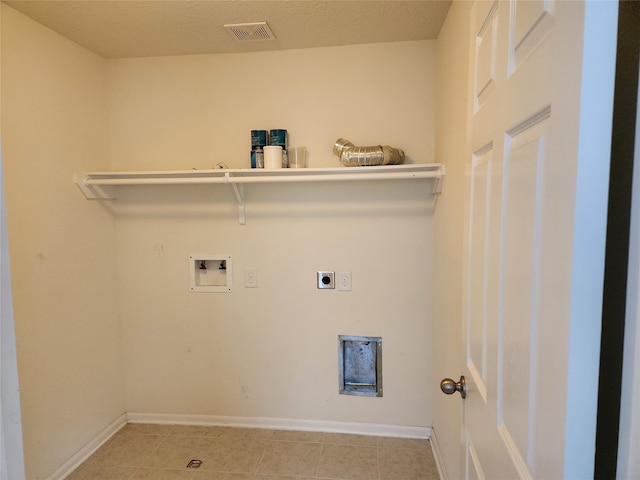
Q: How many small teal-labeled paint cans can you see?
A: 2